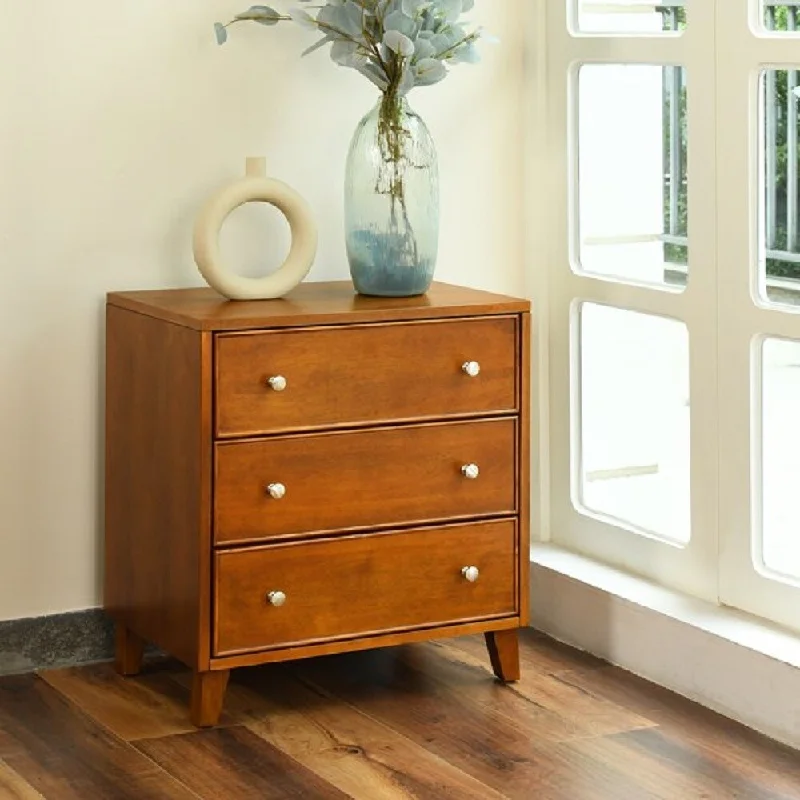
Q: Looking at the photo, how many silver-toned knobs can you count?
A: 6